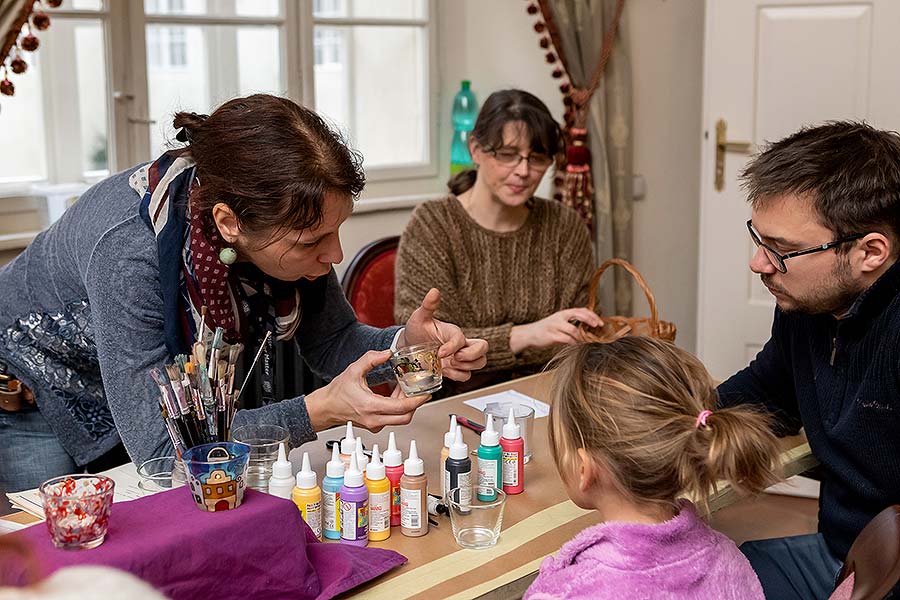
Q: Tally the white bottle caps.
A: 13